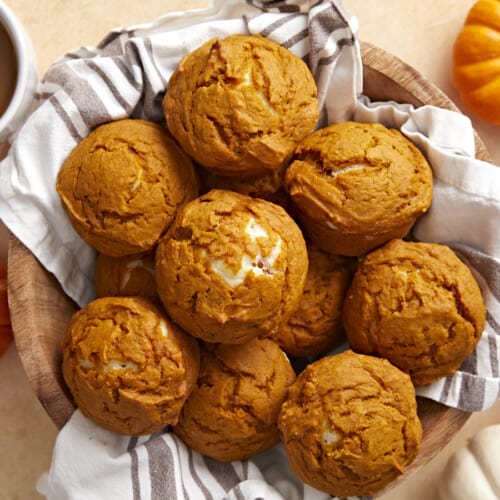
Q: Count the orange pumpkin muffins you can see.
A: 11